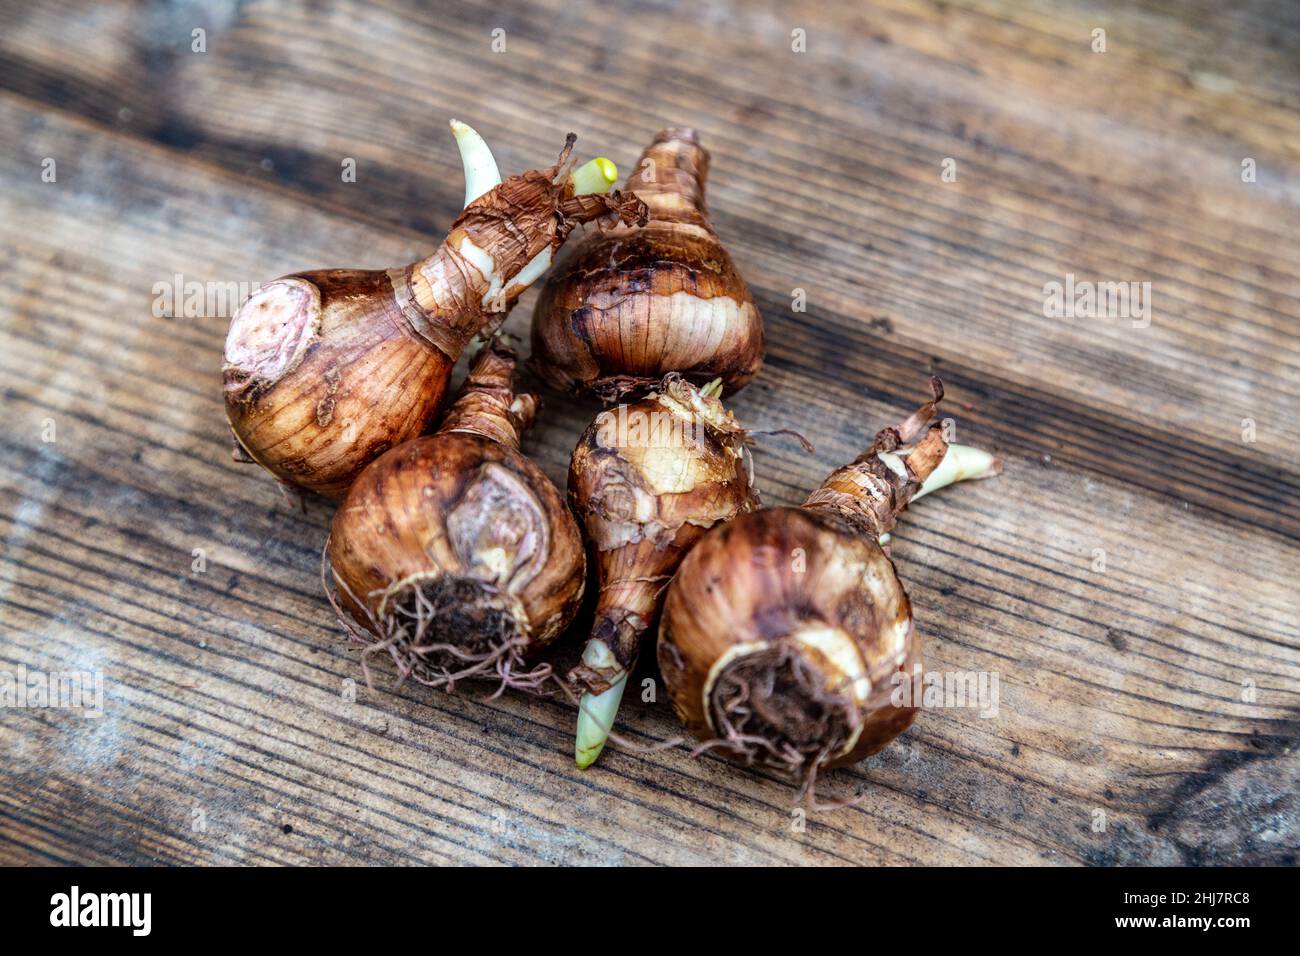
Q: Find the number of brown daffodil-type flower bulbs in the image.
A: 5